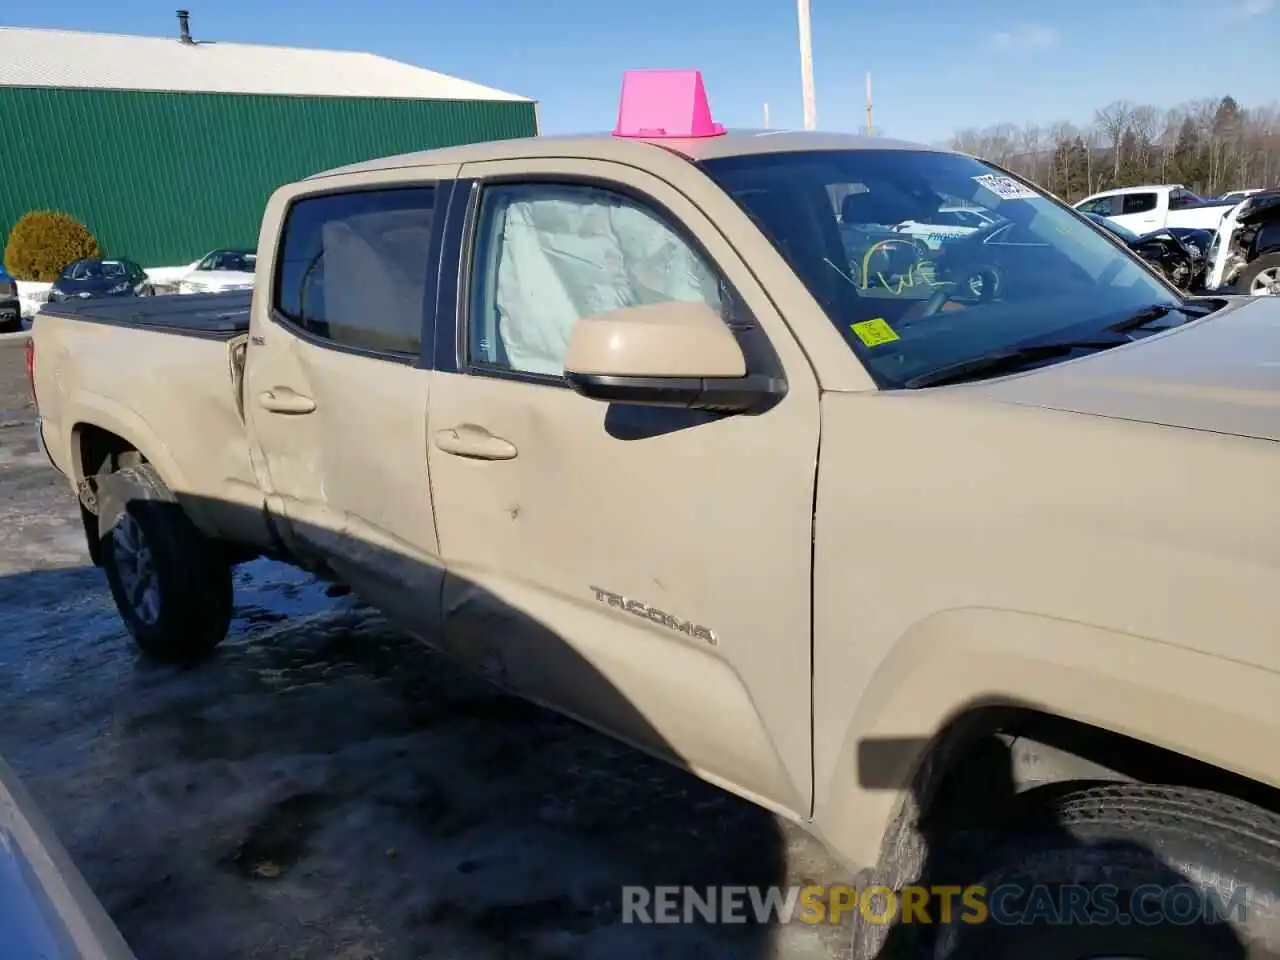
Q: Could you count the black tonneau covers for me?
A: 1